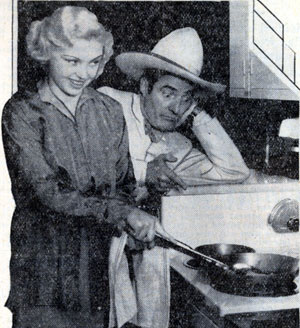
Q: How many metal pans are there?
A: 2